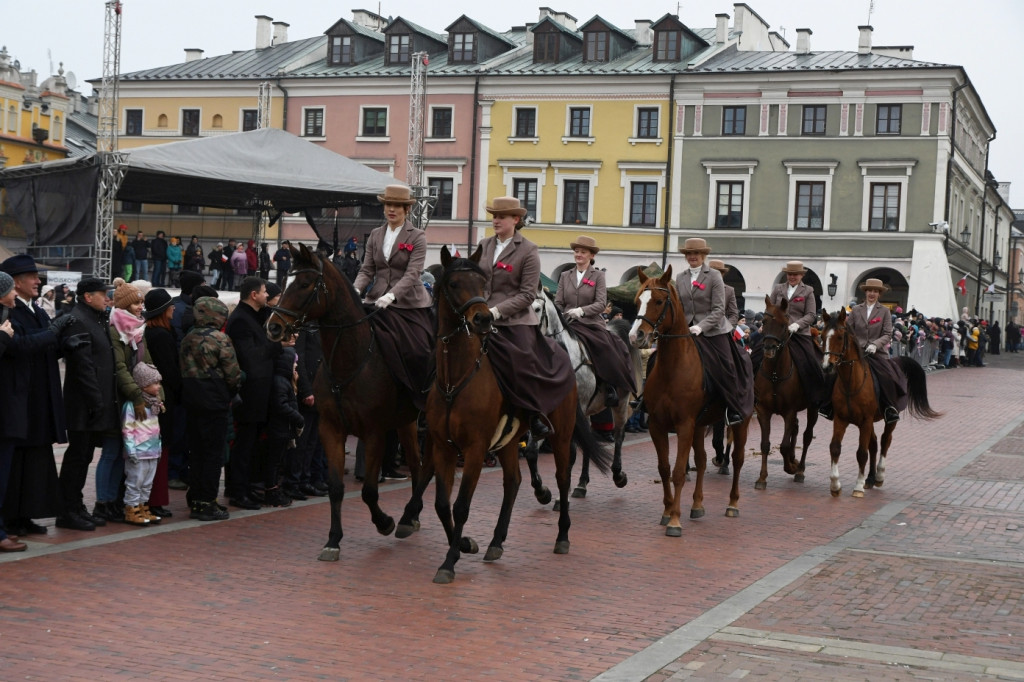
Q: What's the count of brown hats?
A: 8